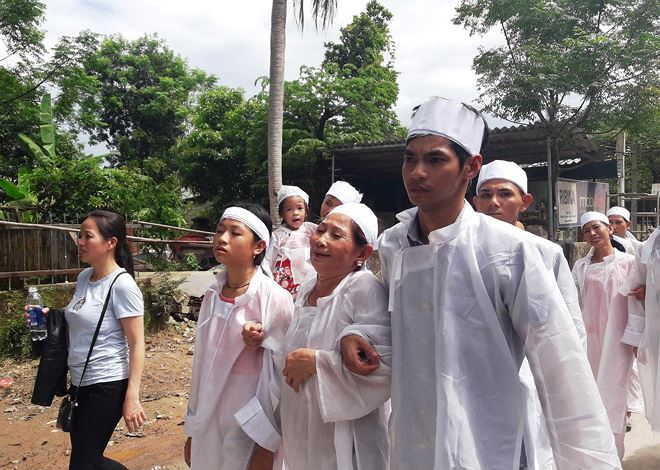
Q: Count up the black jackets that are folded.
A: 1